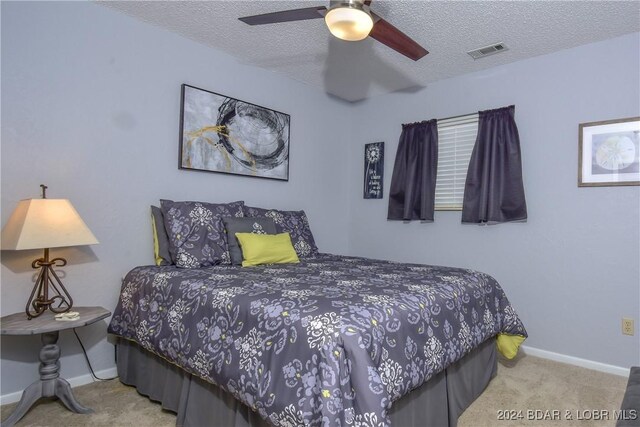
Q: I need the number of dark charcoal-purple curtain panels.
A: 2